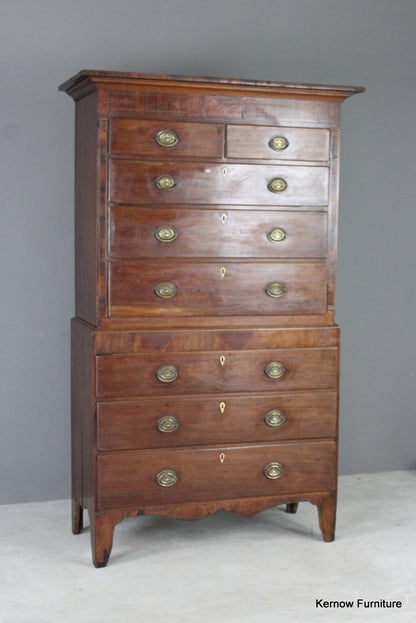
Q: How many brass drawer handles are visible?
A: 14